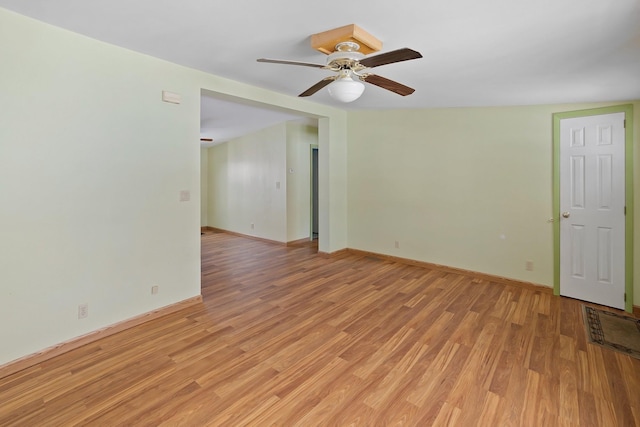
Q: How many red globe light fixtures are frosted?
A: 0